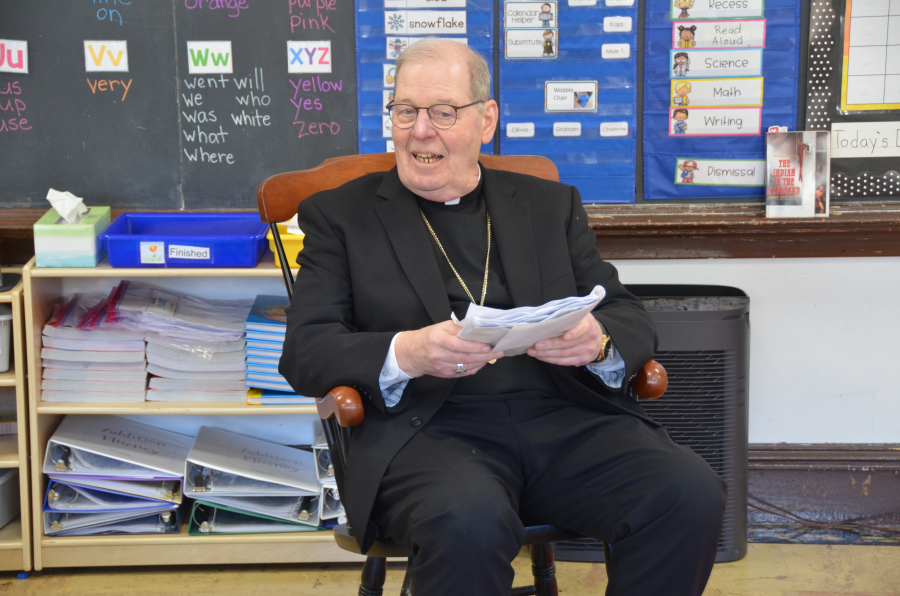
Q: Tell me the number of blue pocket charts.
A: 3